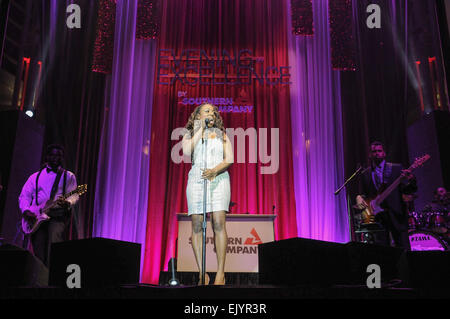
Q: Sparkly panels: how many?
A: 4